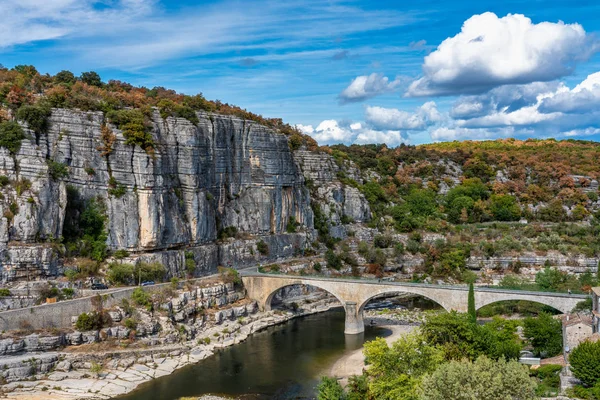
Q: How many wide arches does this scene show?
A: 3